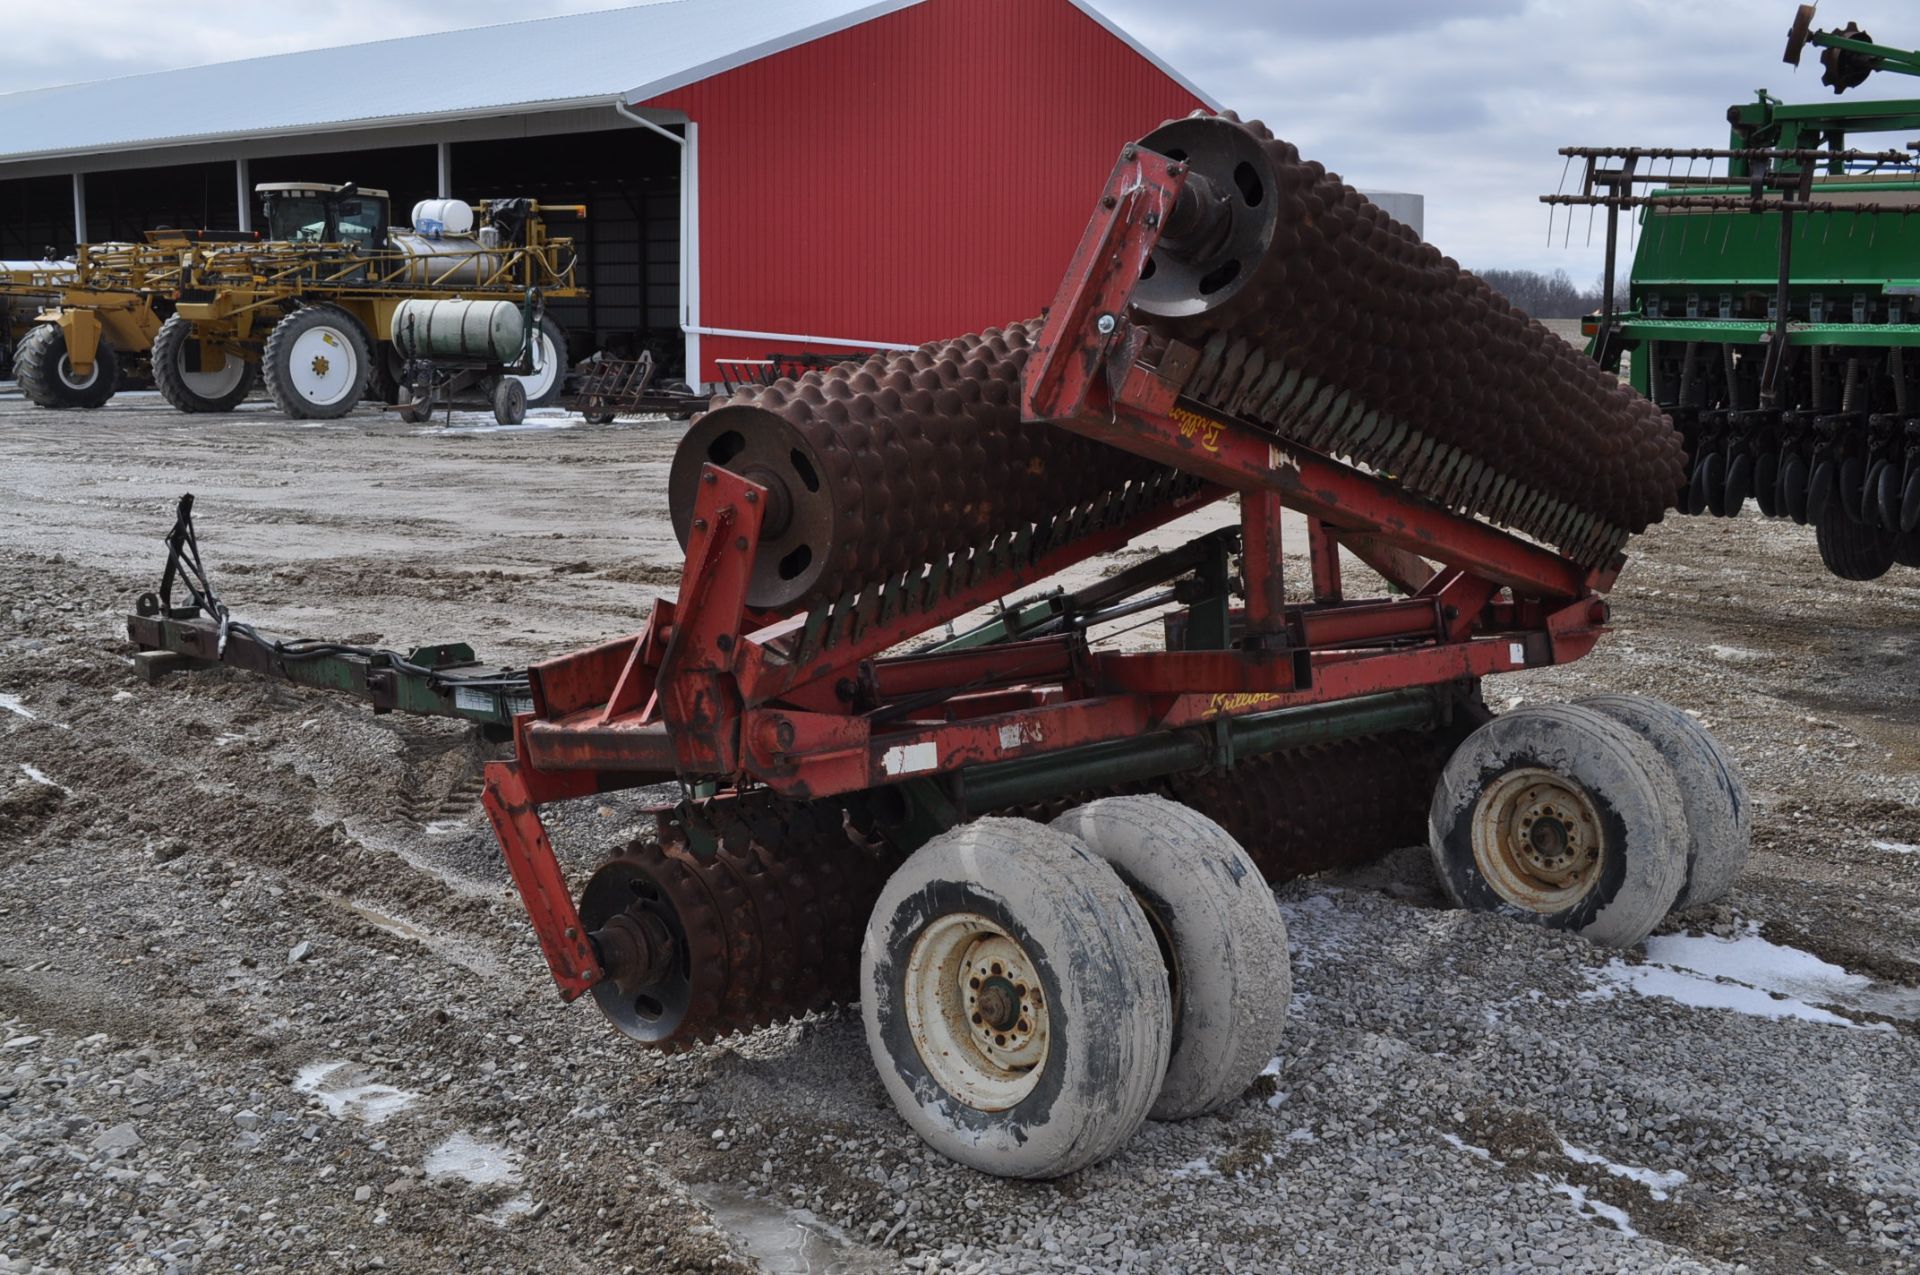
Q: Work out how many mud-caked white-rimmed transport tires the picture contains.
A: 4